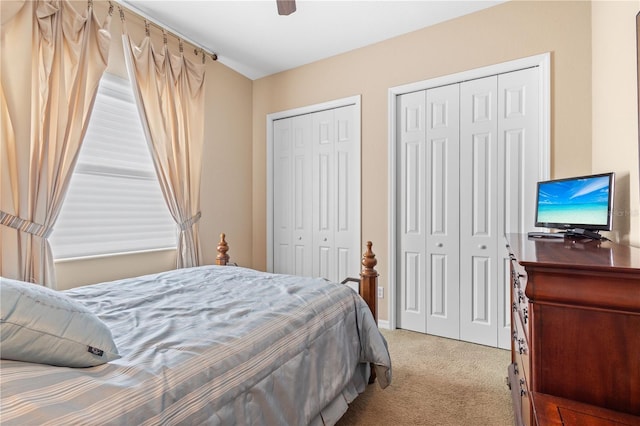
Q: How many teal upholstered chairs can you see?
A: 0